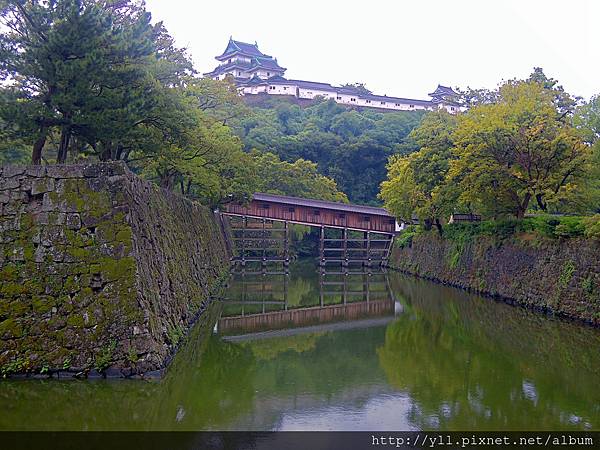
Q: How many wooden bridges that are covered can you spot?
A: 1